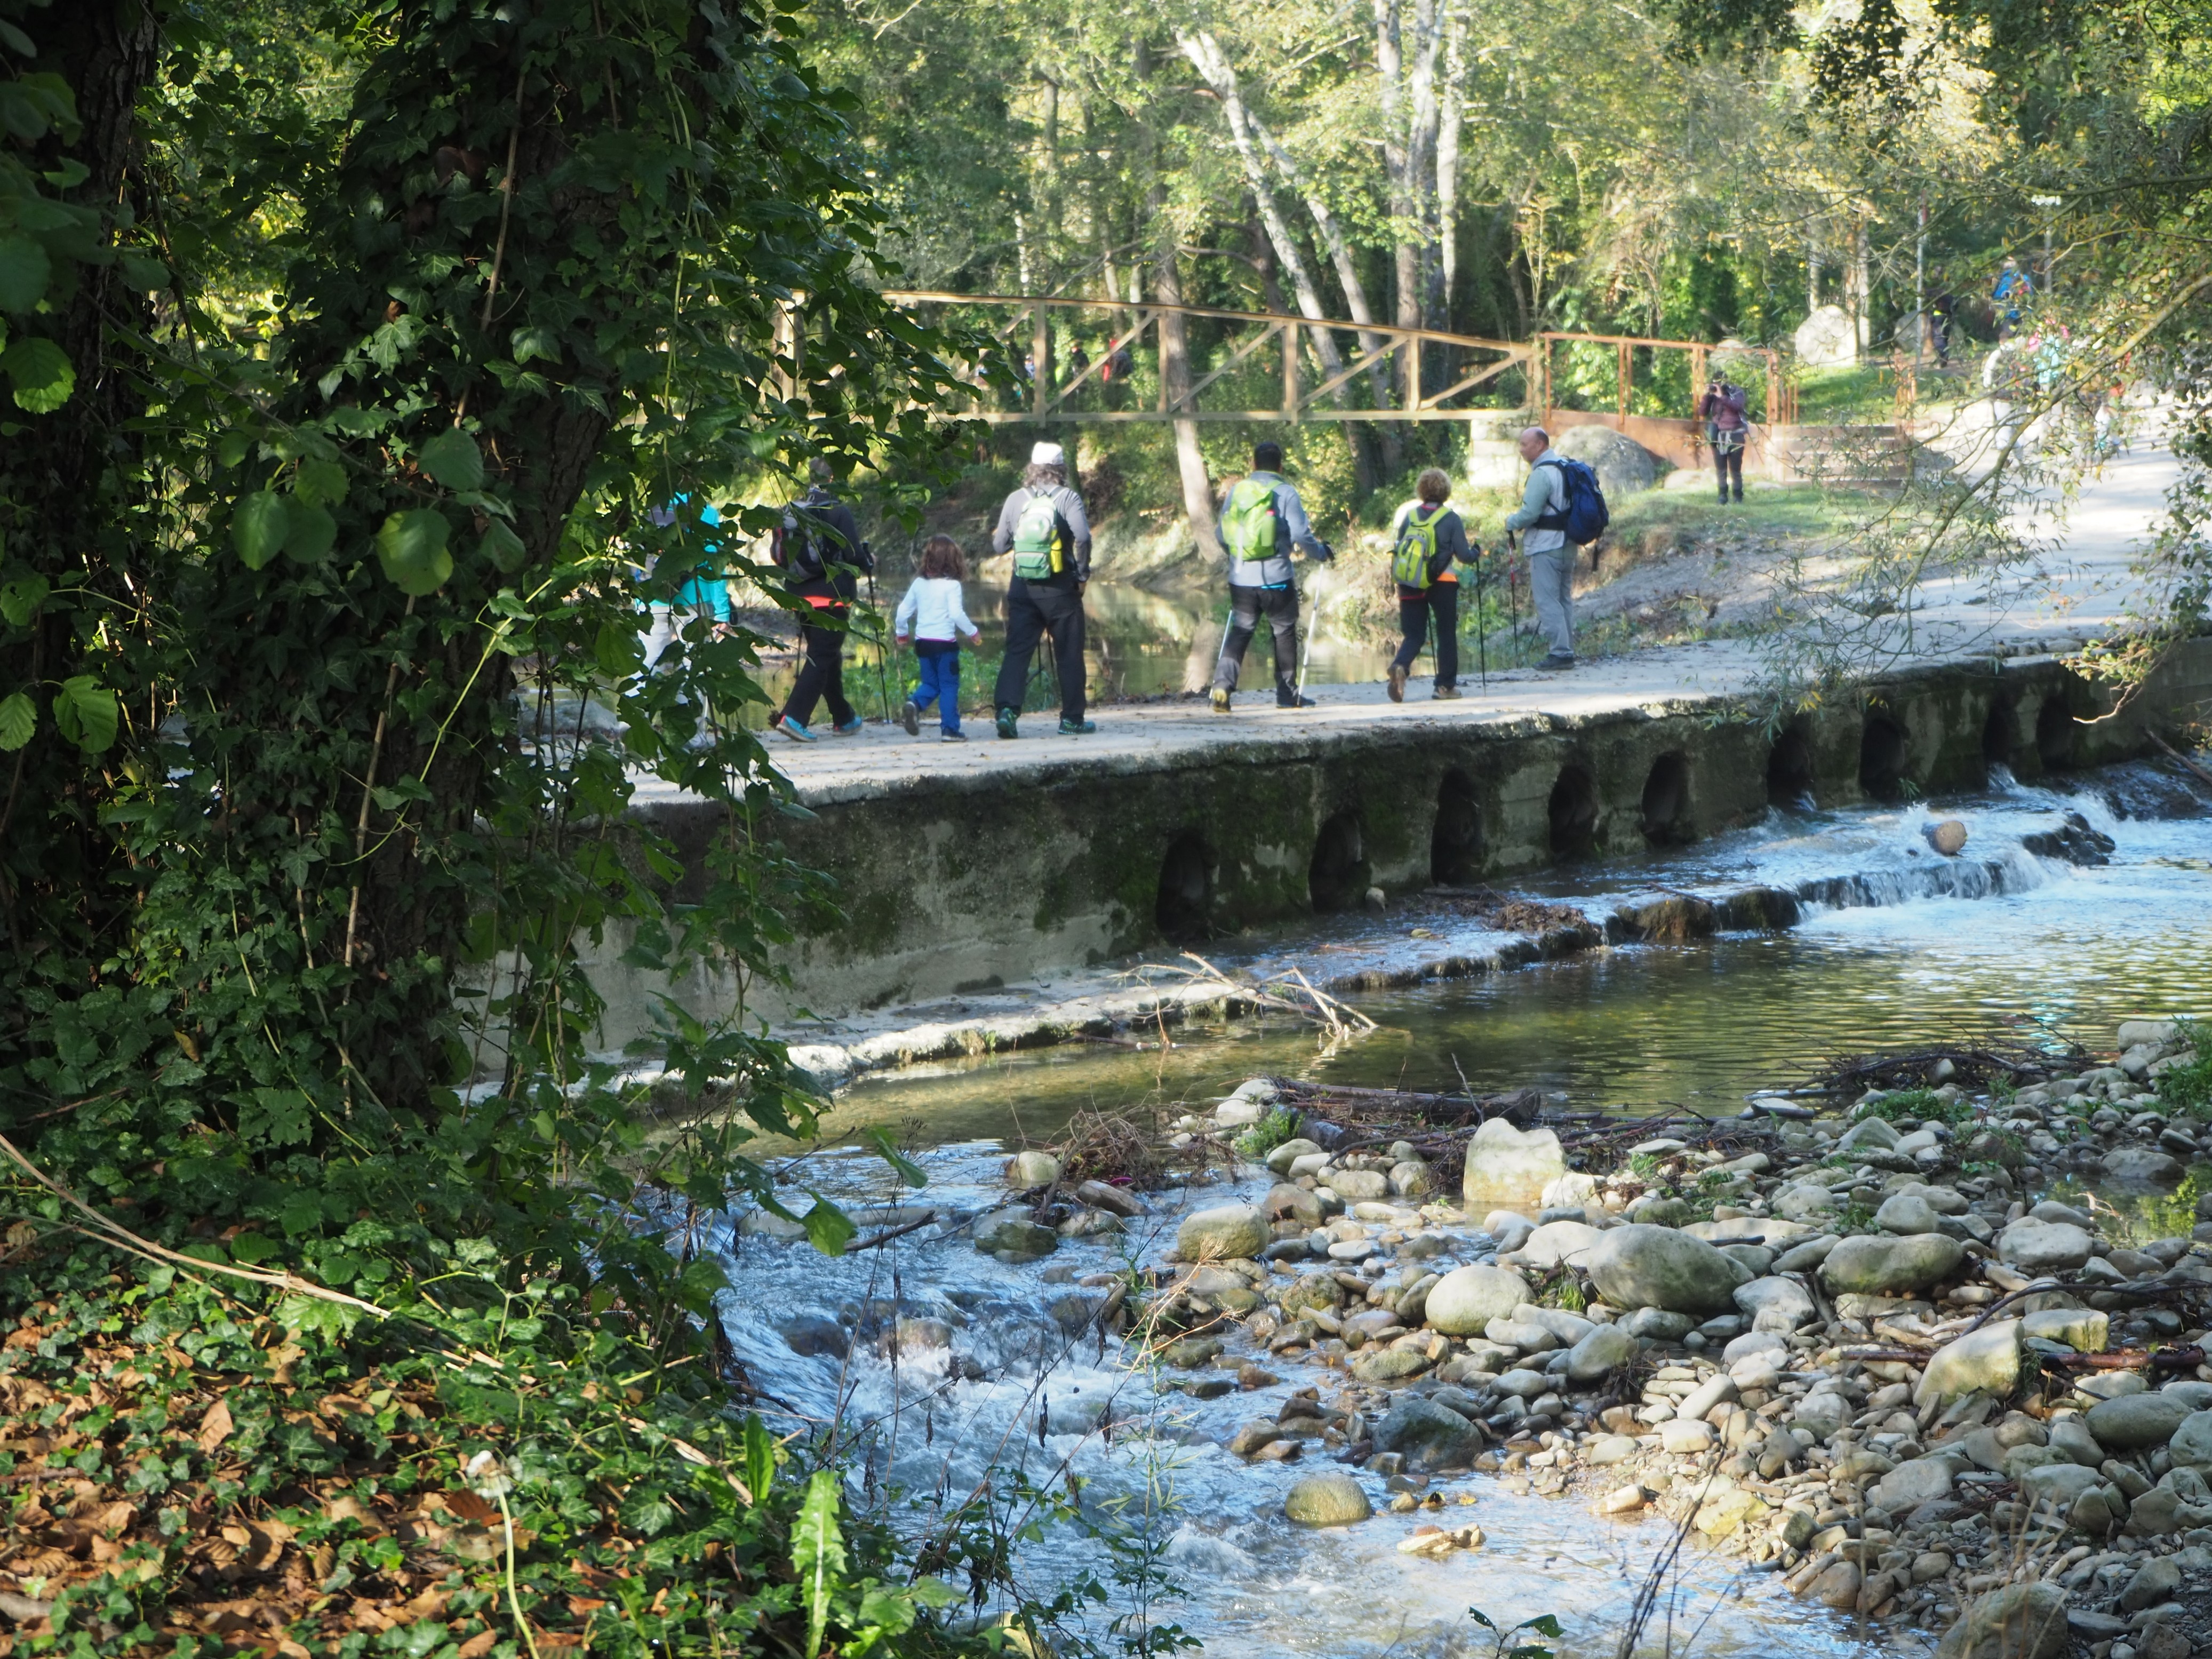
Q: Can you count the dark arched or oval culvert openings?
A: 9